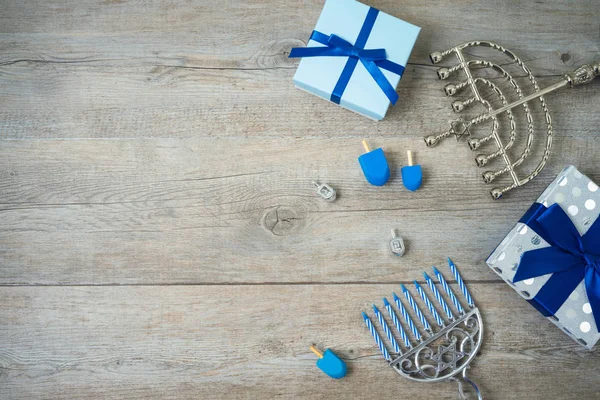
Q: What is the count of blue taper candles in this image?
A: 9